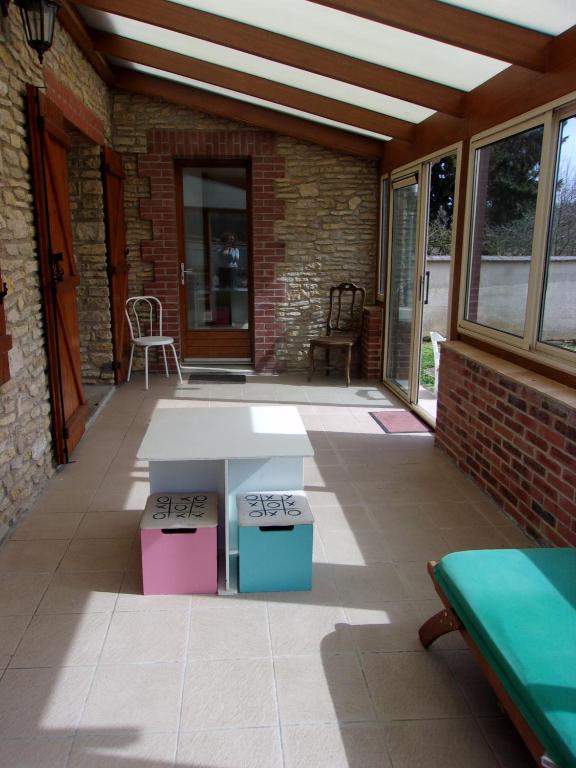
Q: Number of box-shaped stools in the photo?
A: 2